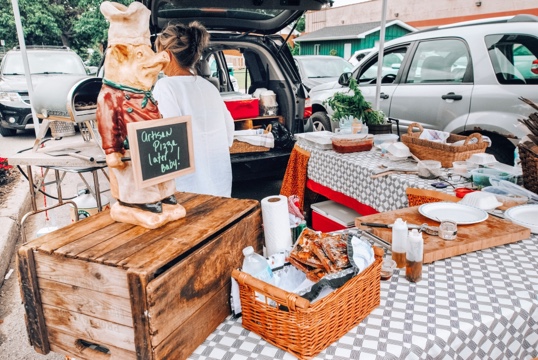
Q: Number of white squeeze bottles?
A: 2